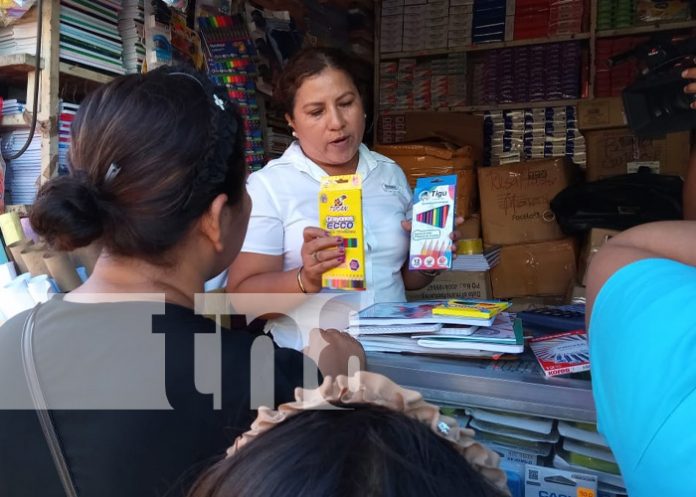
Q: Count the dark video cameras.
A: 1